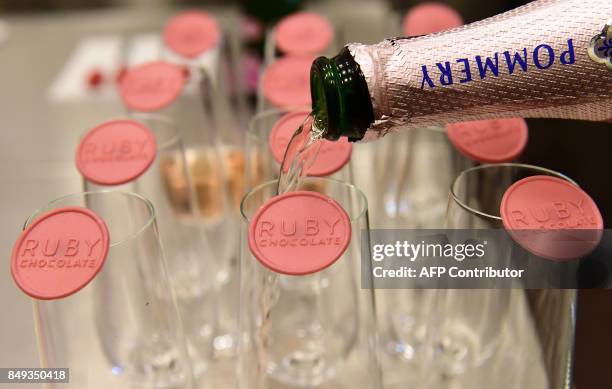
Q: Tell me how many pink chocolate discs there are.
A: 11